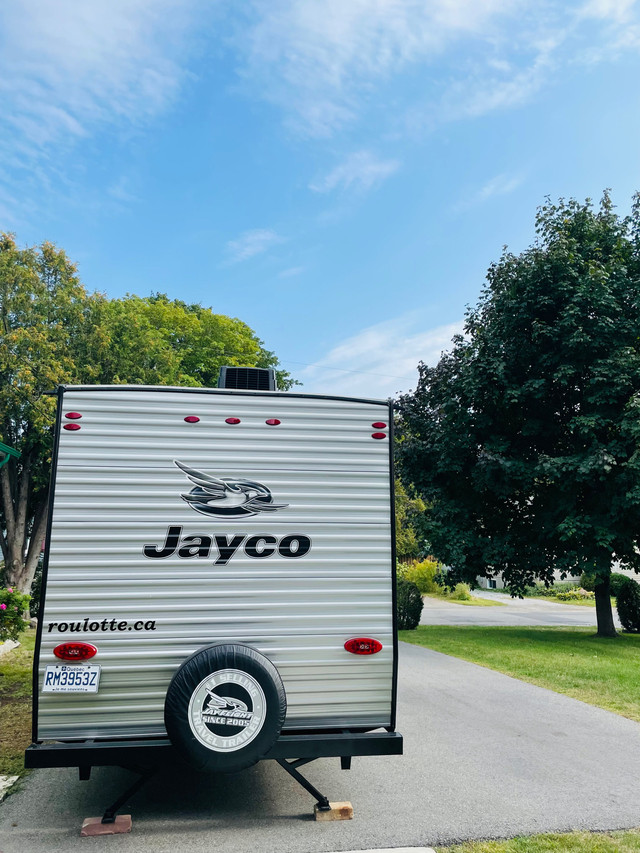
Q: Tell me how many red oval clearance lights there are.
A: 7